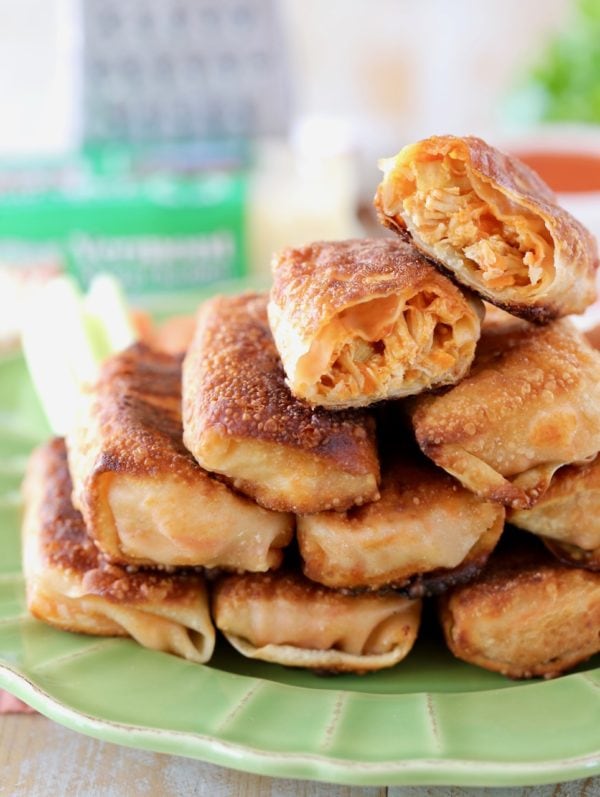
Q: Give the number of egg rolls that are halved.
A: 2